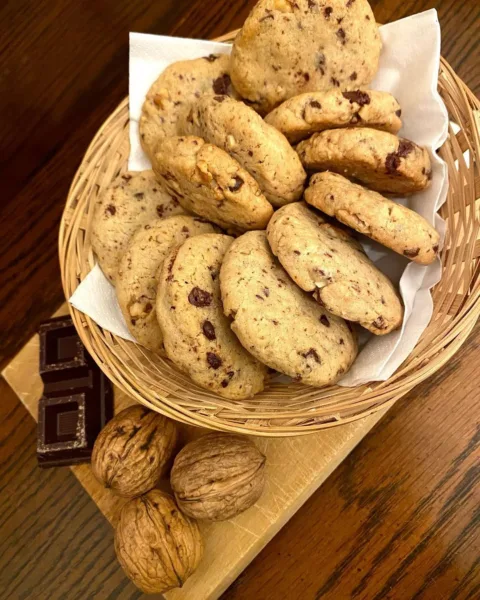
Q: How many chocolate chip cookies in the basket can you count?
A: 12